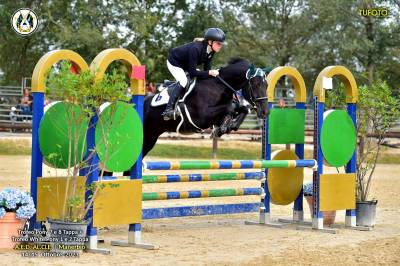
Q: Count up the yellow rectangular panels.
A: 3